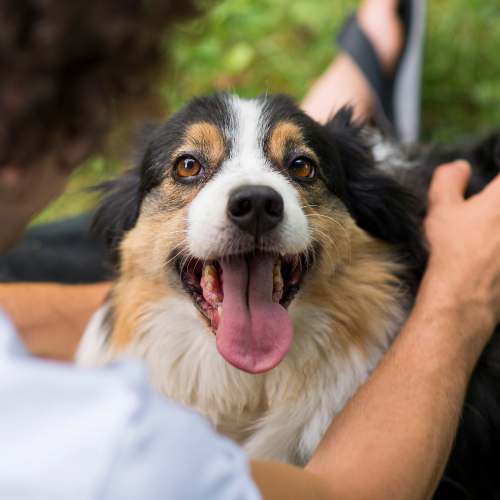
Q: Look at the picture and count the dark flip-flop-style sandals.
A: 1